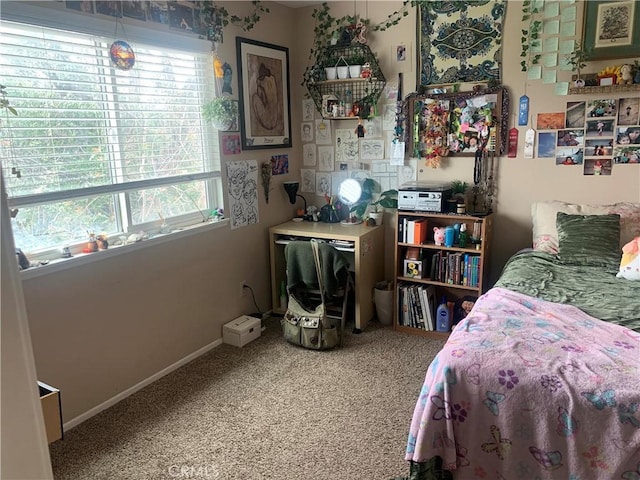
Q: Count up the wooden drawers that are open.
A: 1